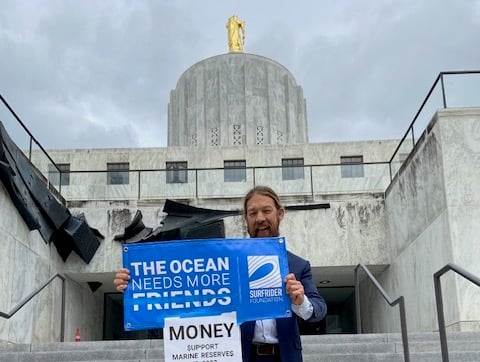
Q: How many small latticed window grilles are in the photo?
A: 5